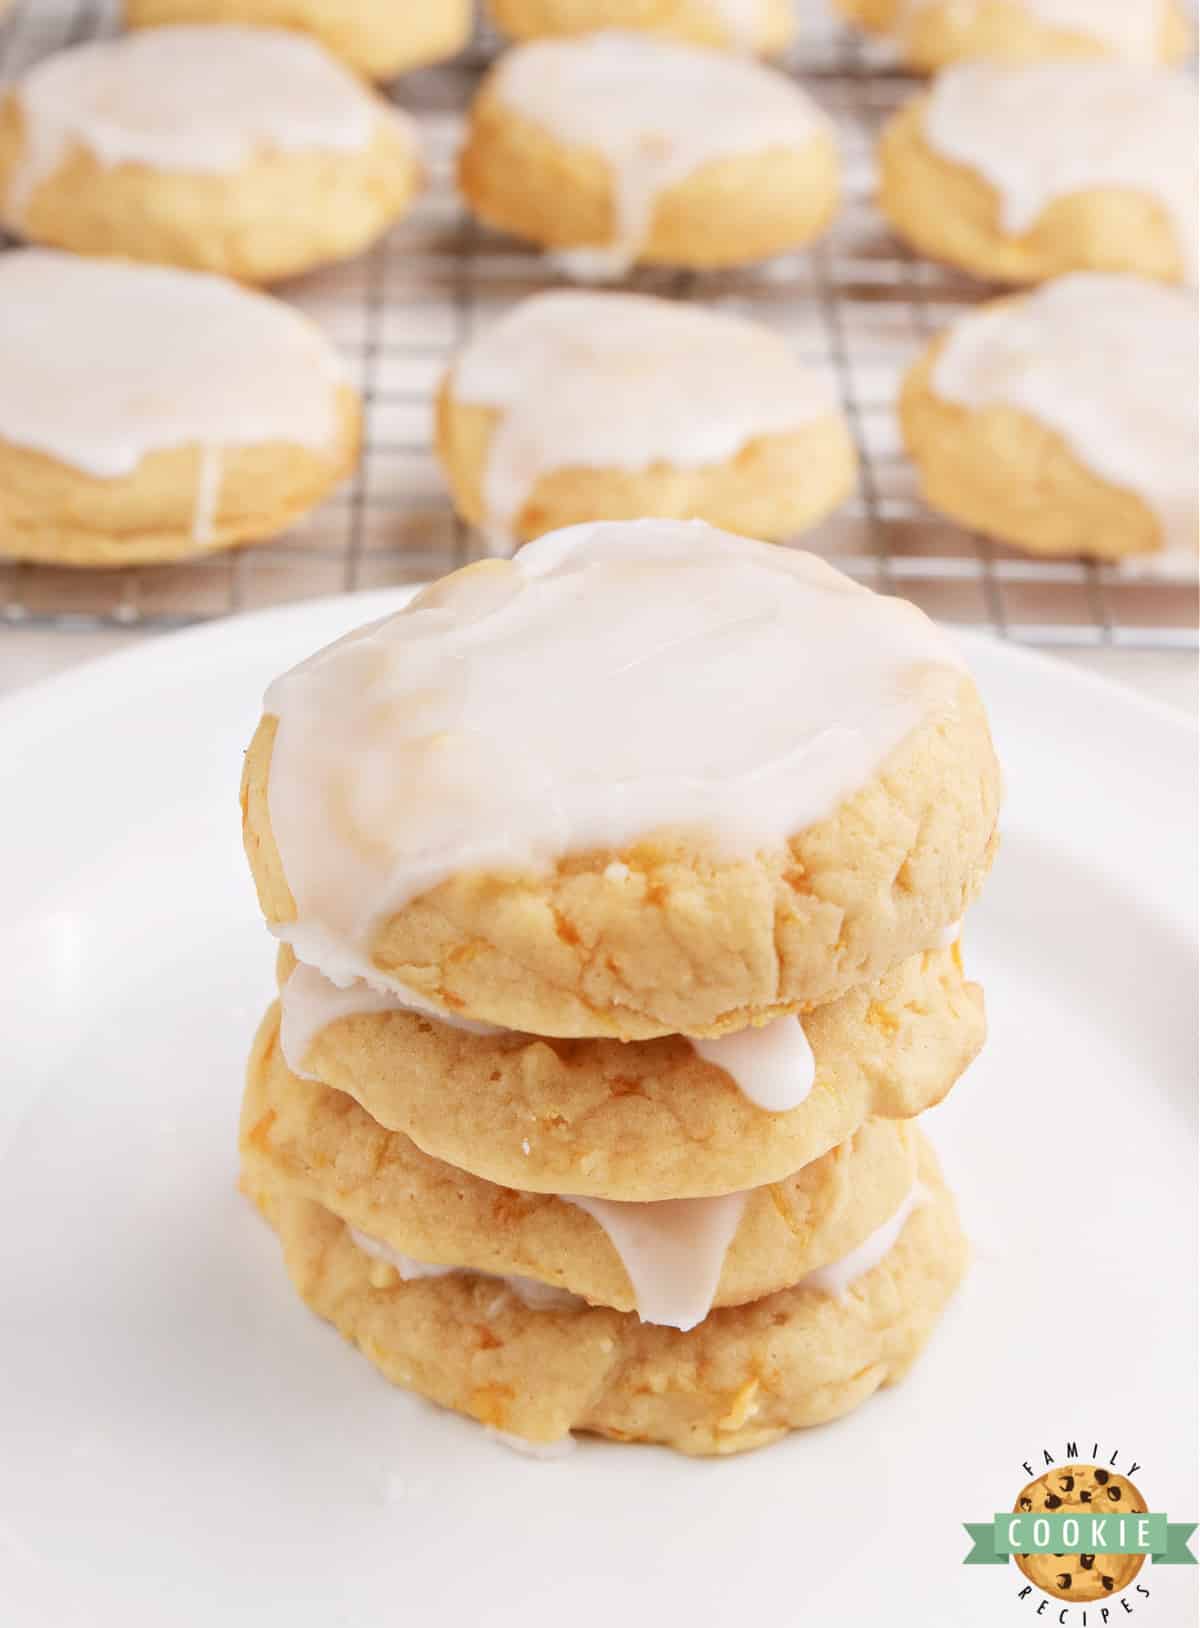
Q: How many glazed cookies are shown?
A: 13